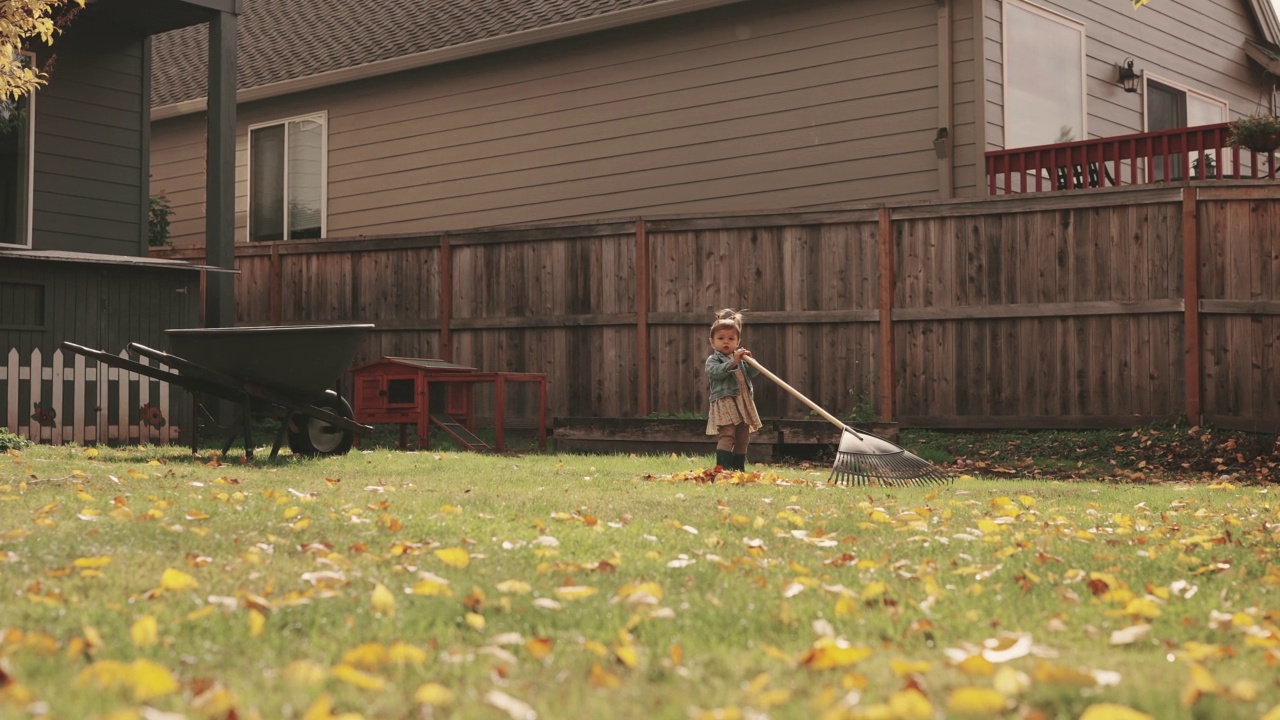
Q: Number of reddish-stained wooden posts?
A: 5